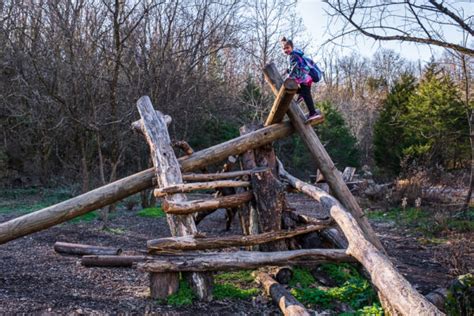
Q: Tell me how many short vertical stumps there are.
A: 2